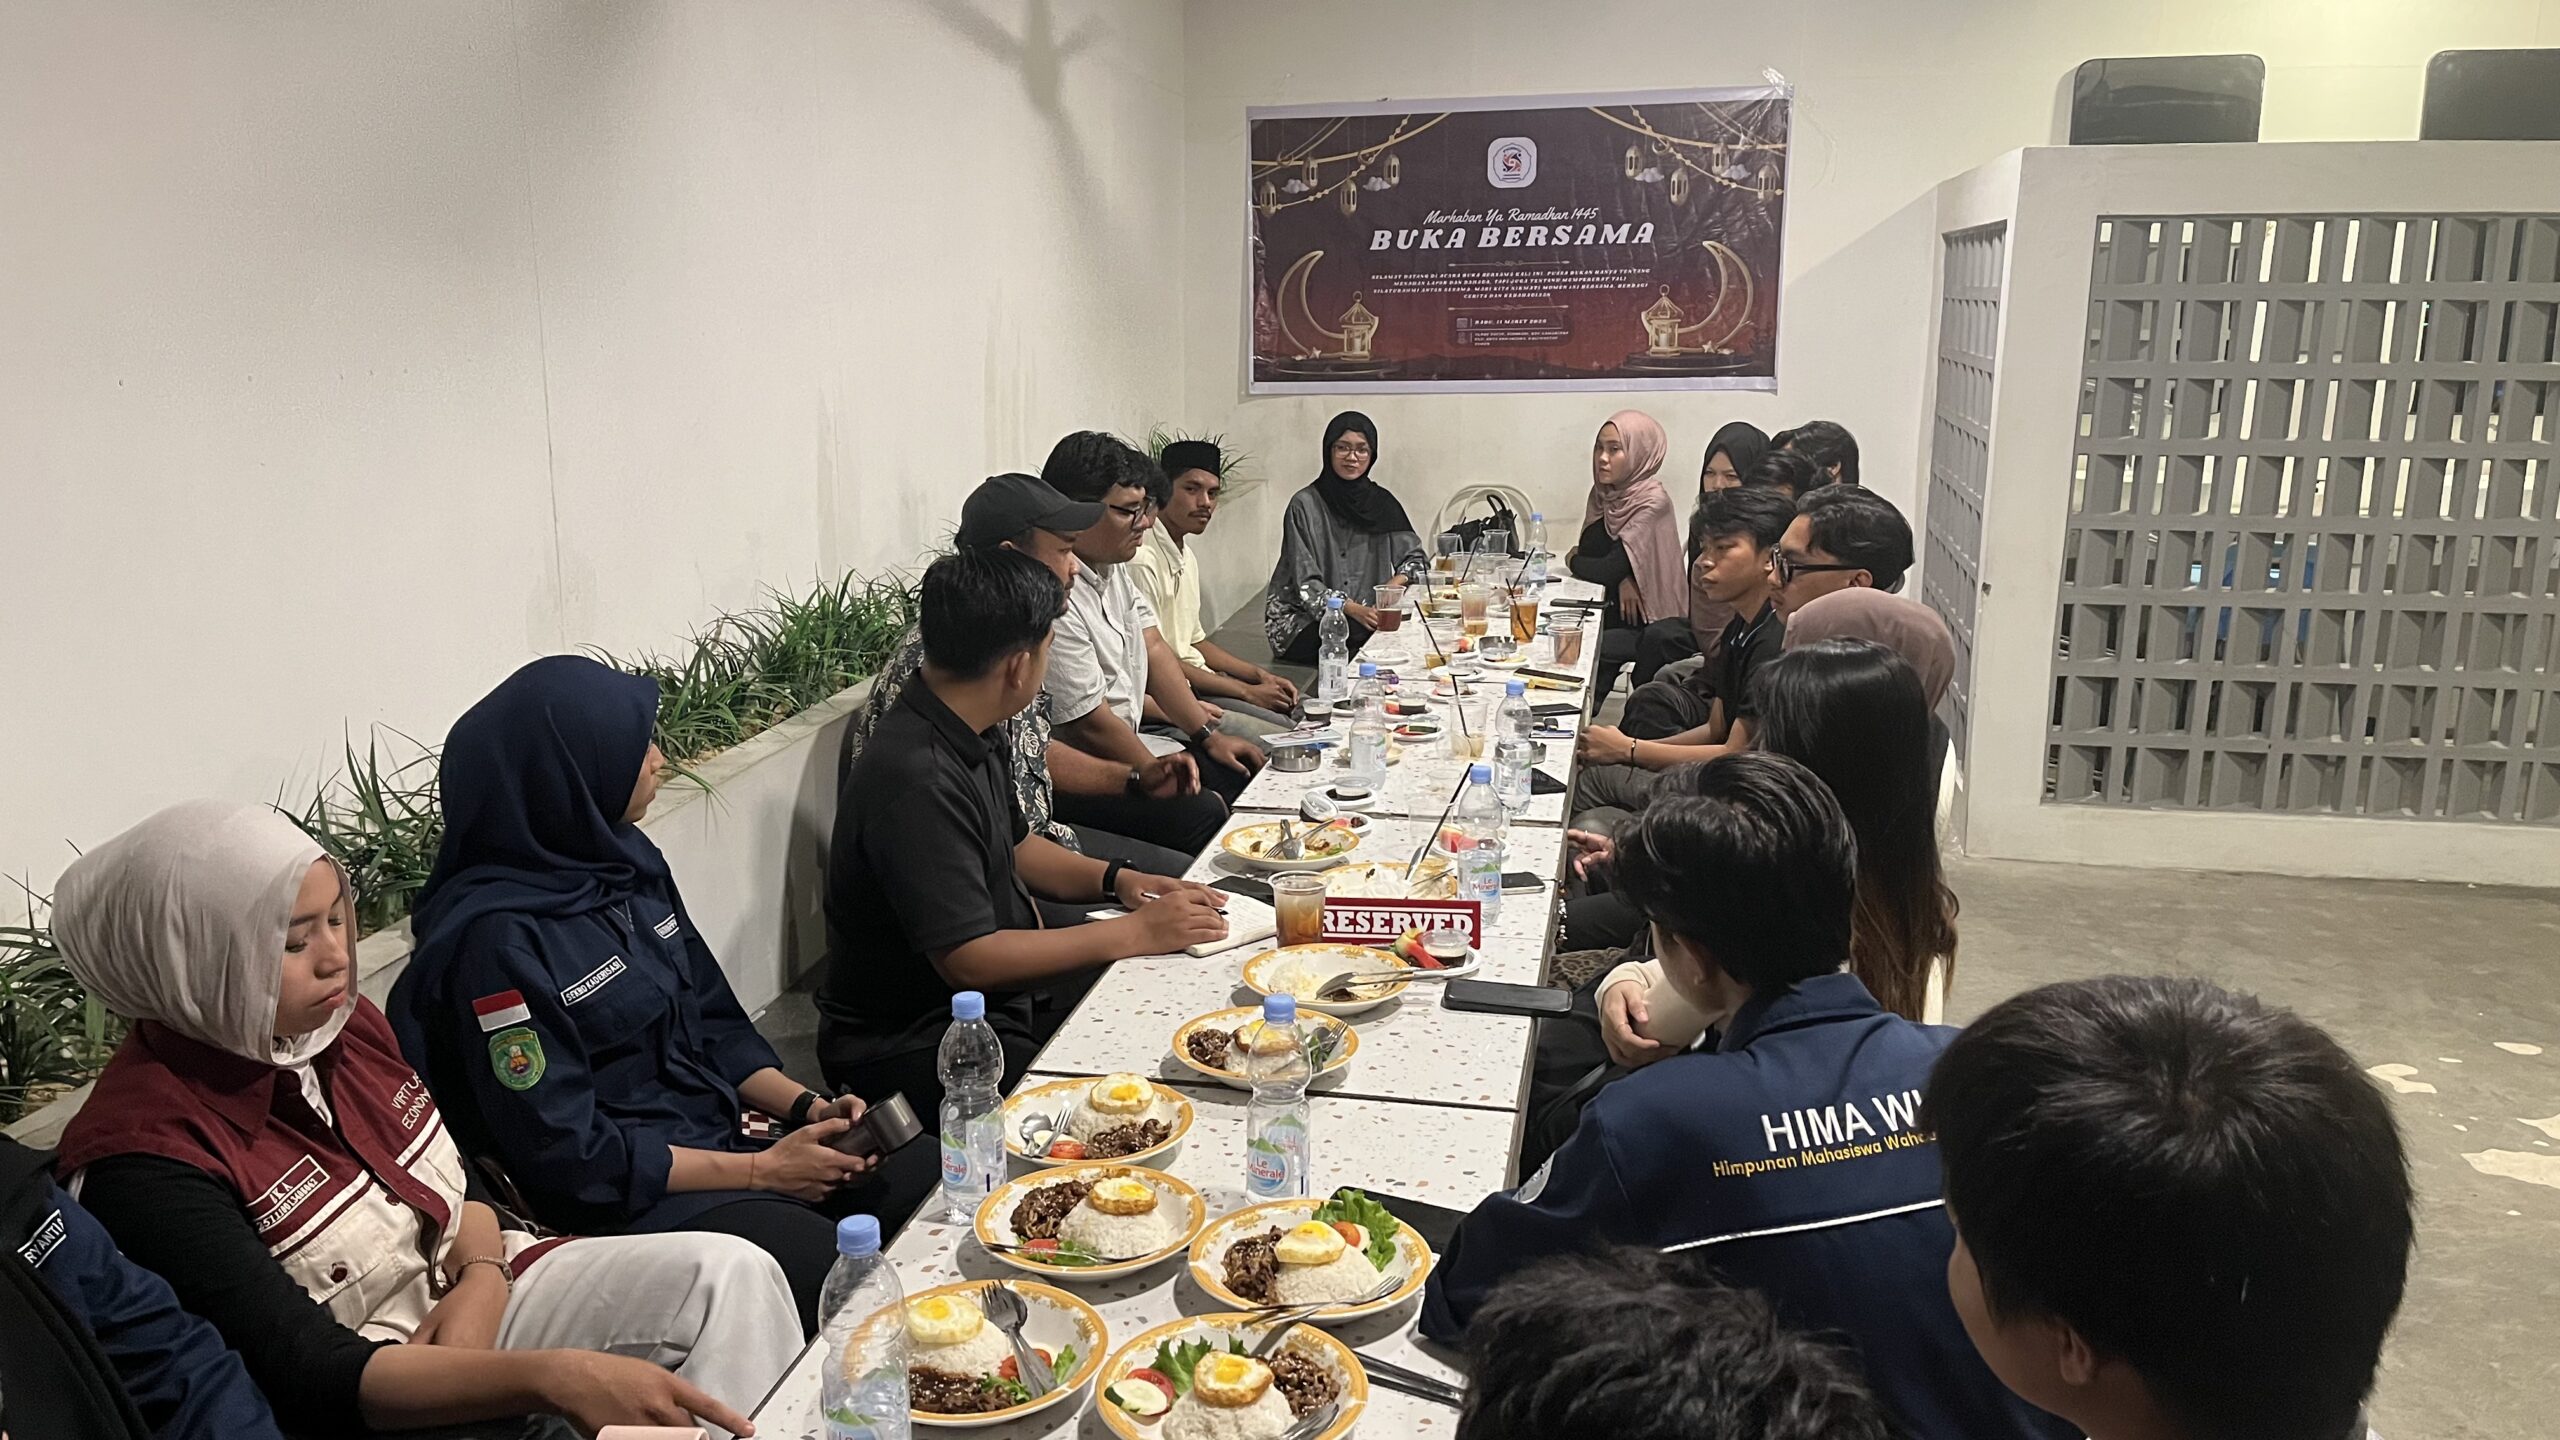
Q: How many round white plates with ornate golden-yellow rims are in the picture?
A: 9